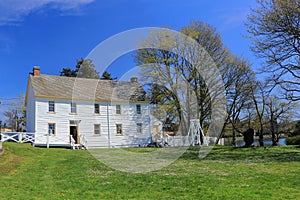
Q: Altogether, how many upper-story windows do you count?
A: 5